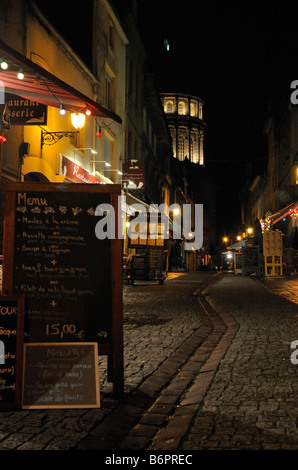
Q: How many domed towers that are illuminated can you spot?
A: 1